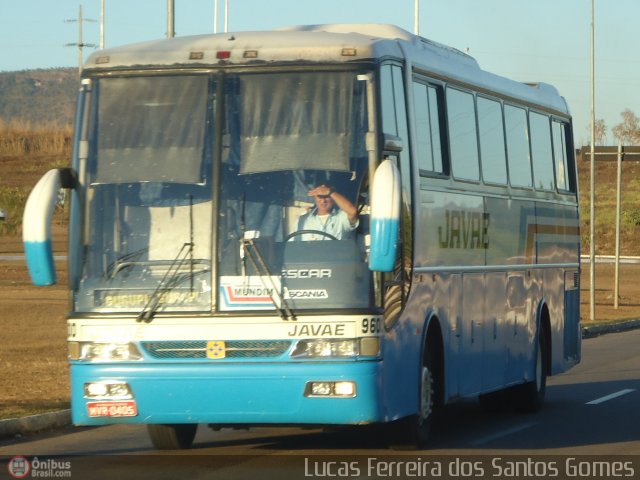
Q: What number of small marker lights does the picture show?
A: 5